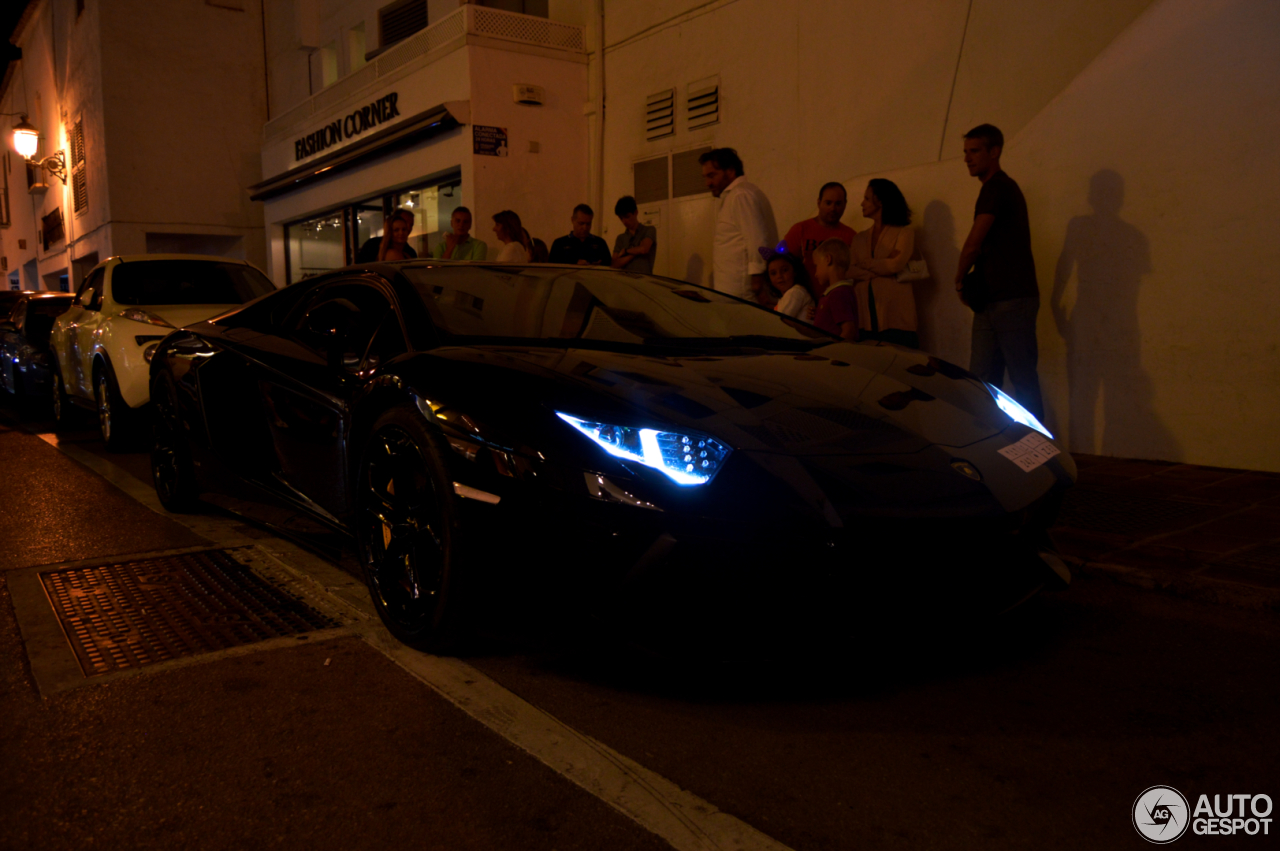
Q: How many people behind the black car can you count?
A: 13